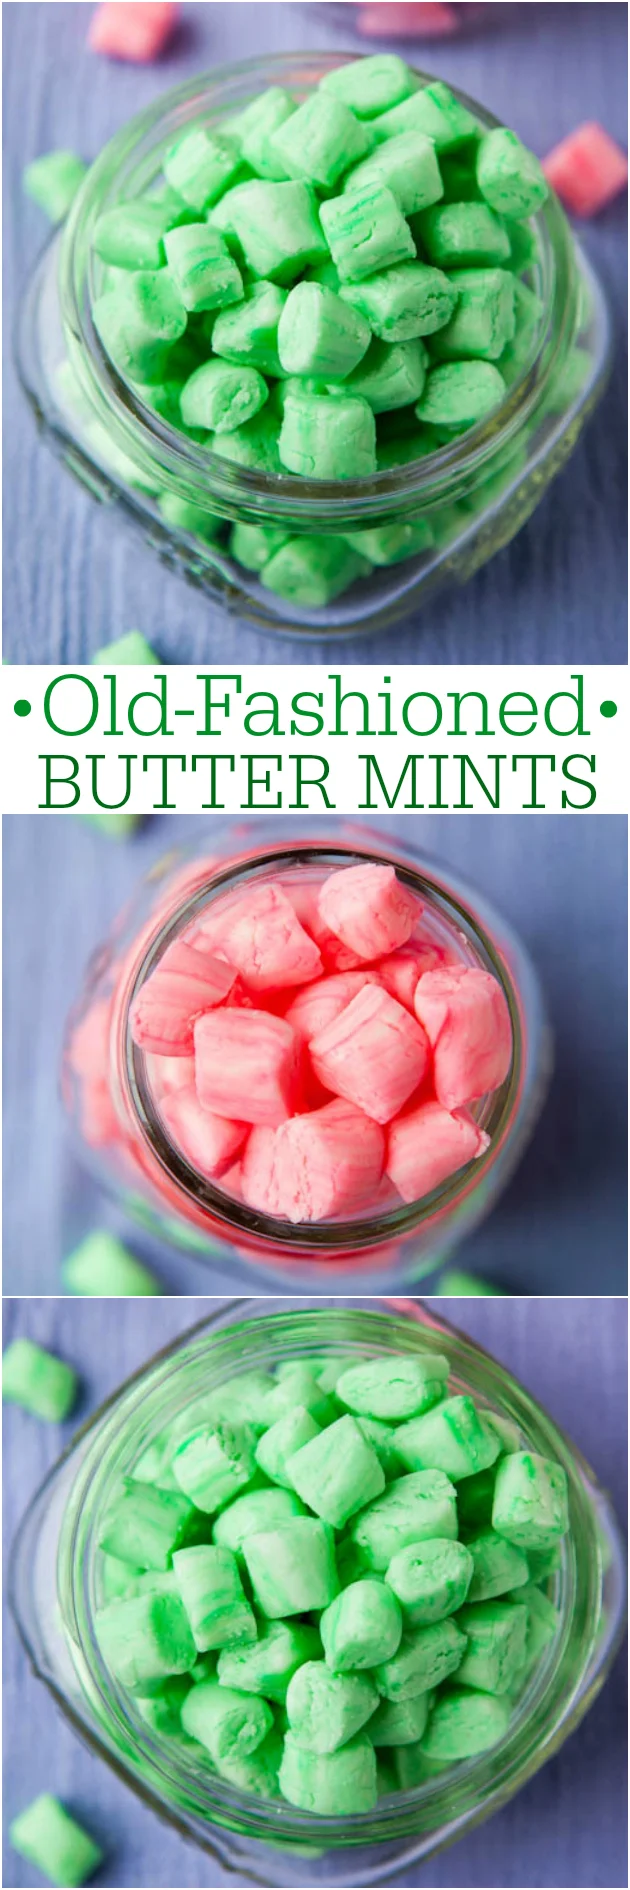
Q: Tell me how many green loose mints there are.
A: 7